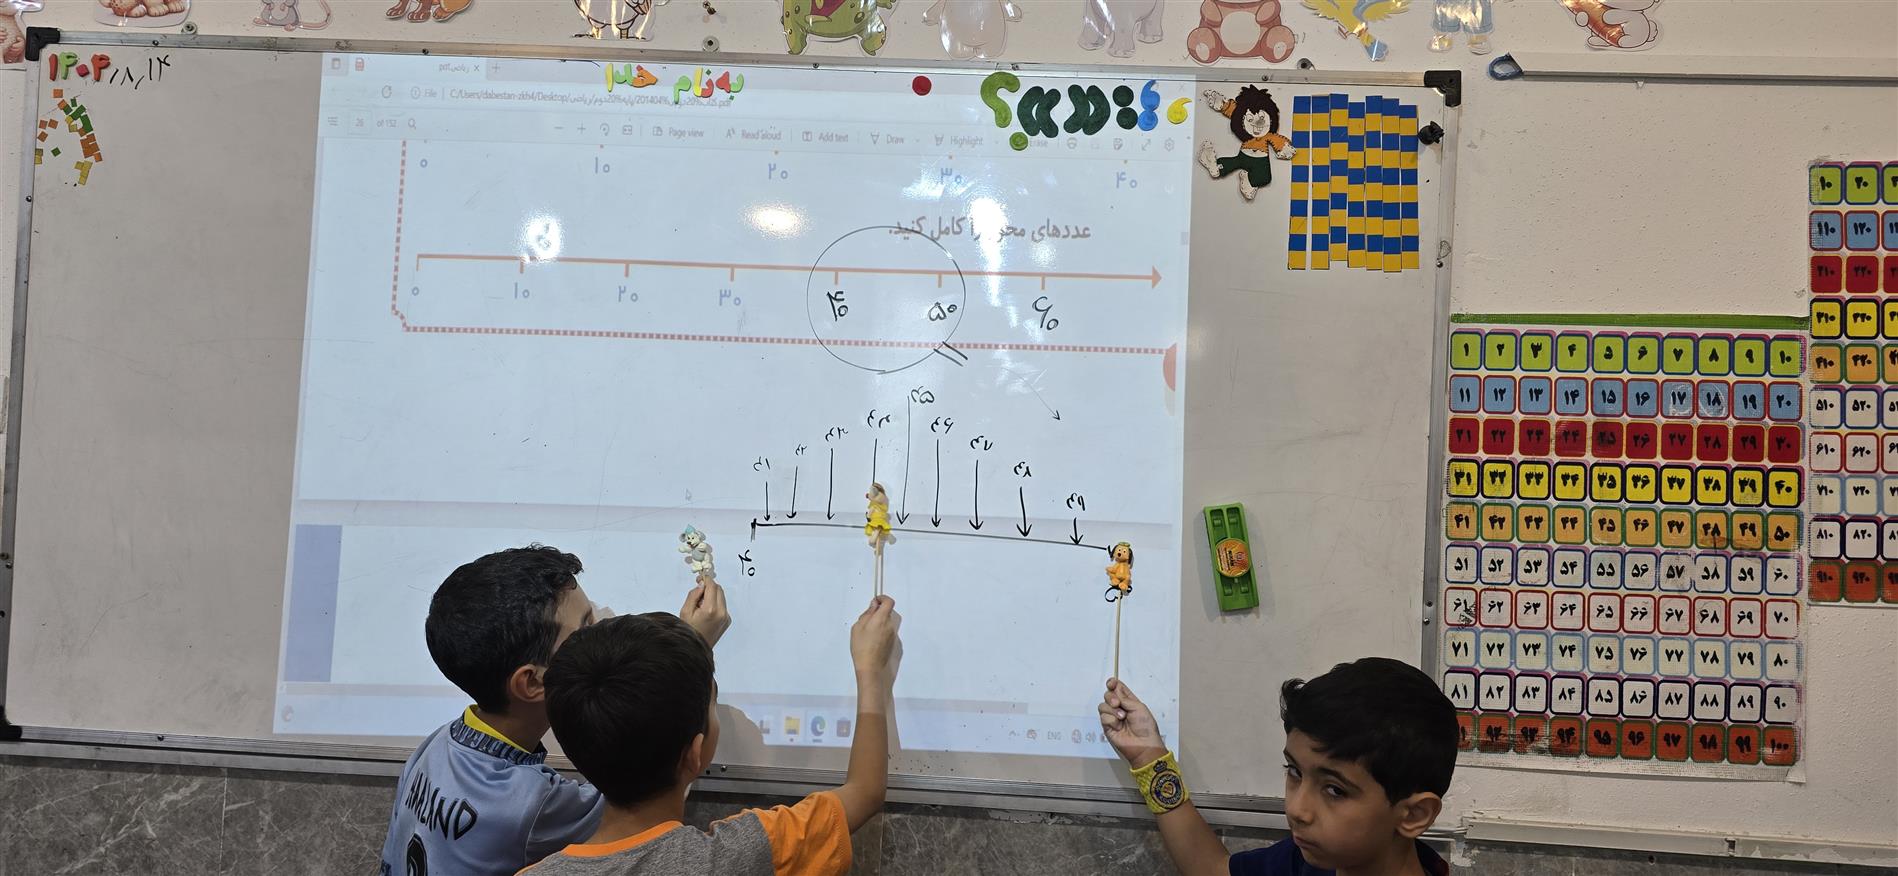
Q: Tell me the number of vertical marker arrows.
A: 9